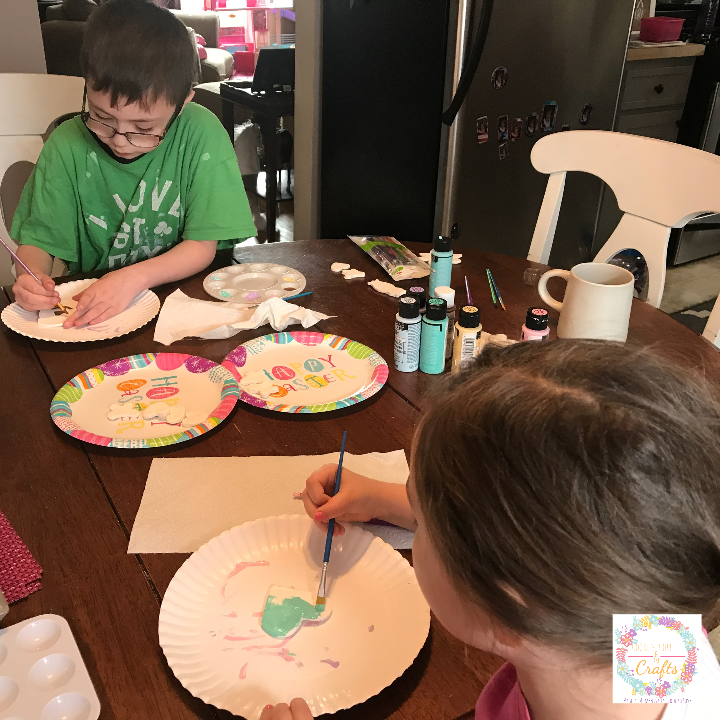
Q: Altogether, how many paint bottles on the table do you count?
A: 7